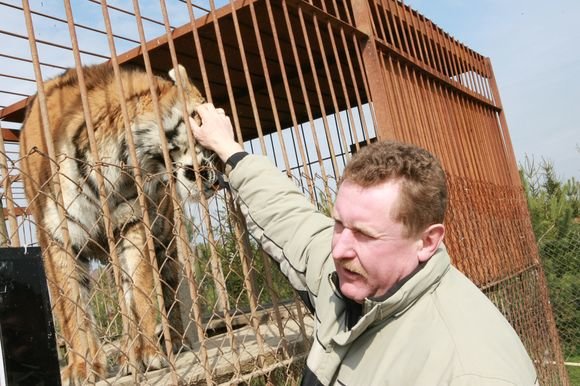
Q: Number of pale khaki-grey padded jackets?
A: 1